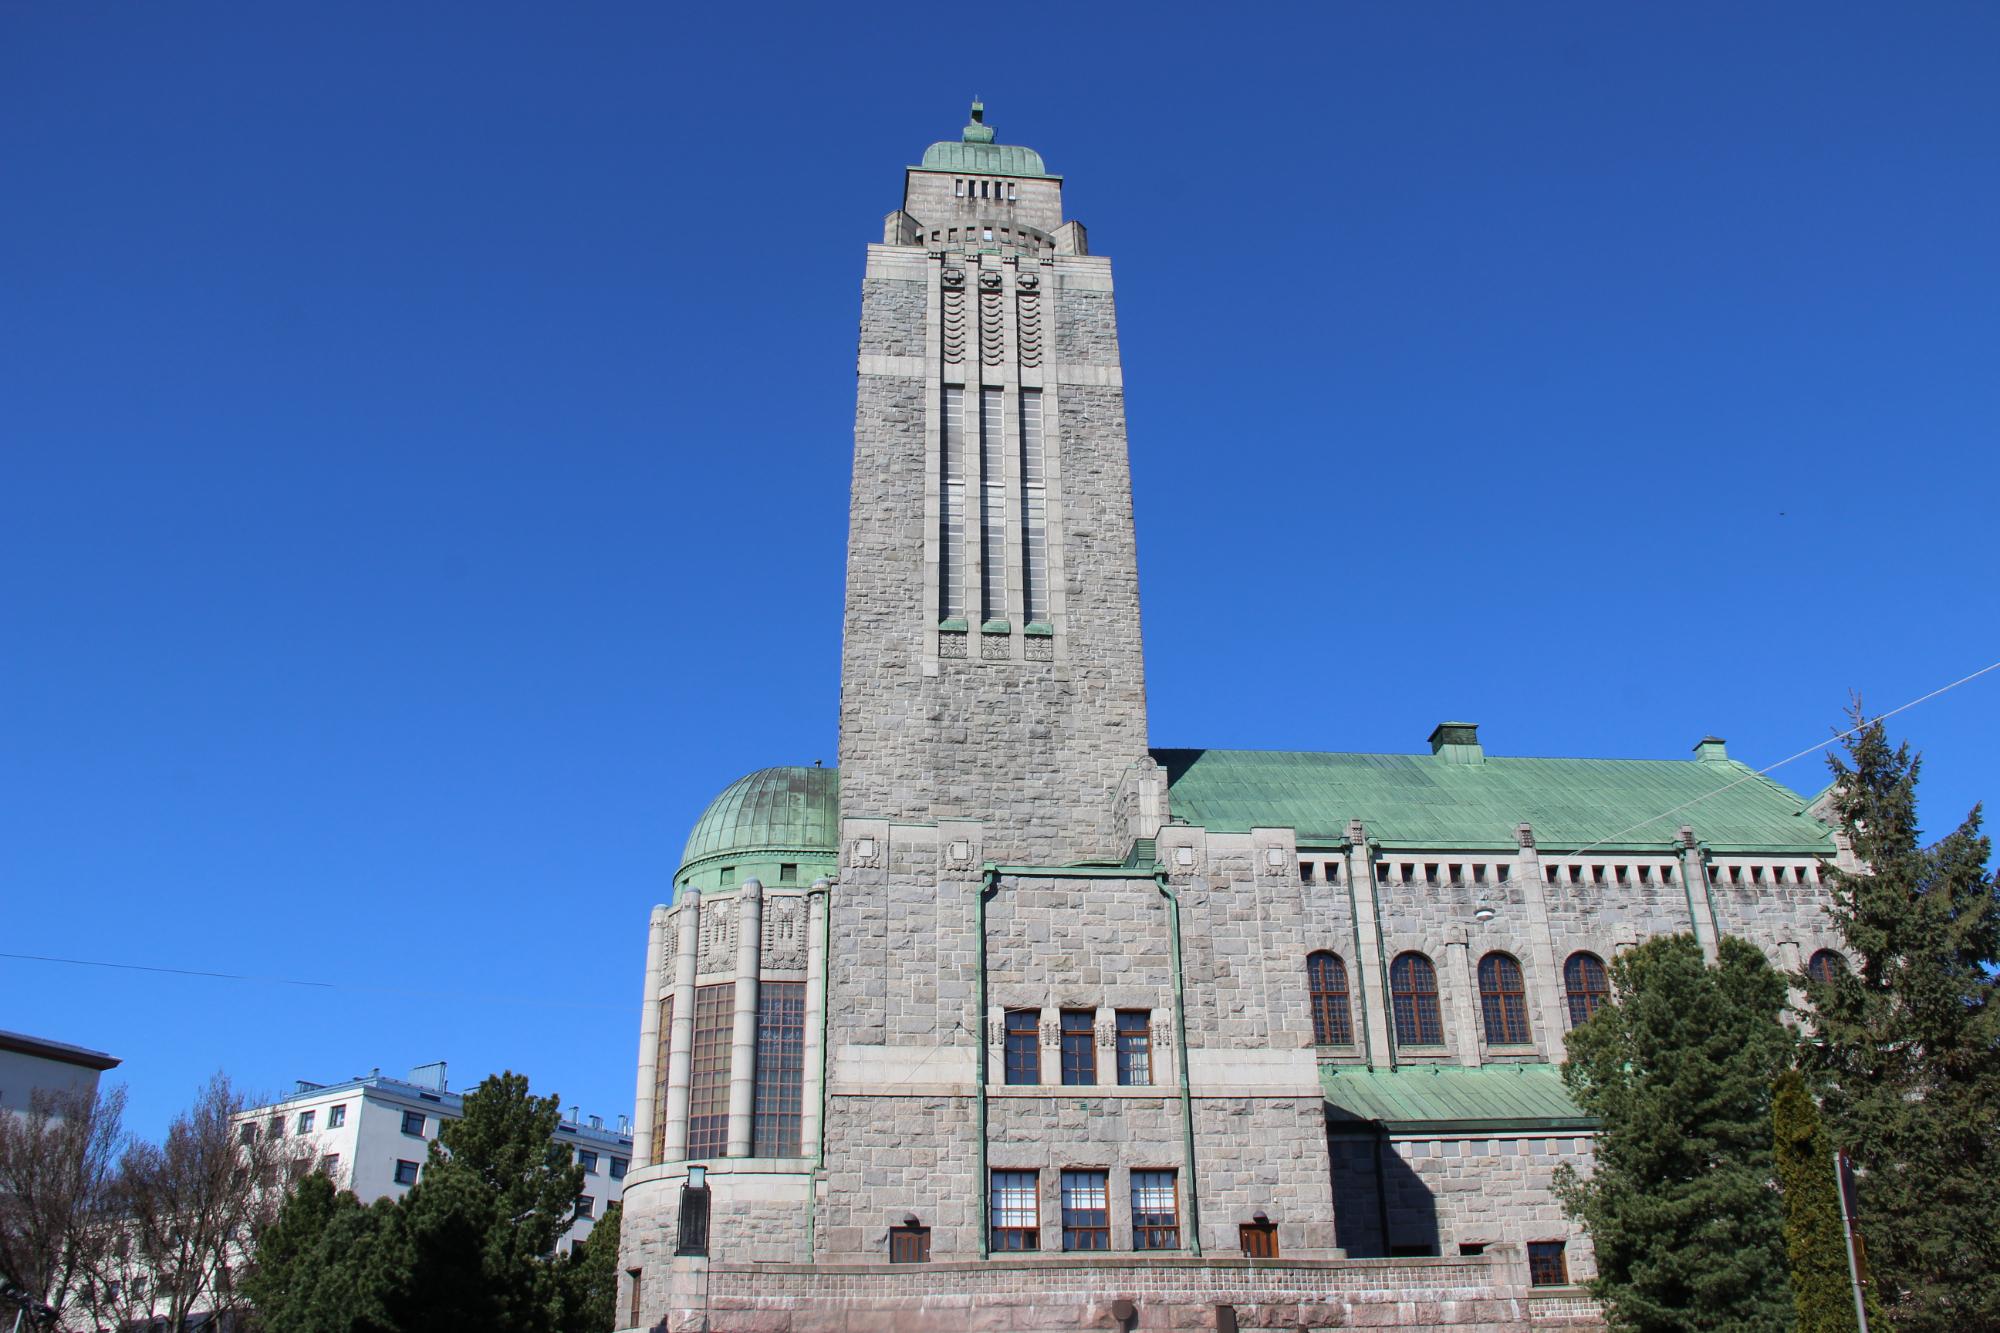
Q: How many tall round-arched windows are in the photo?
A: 5